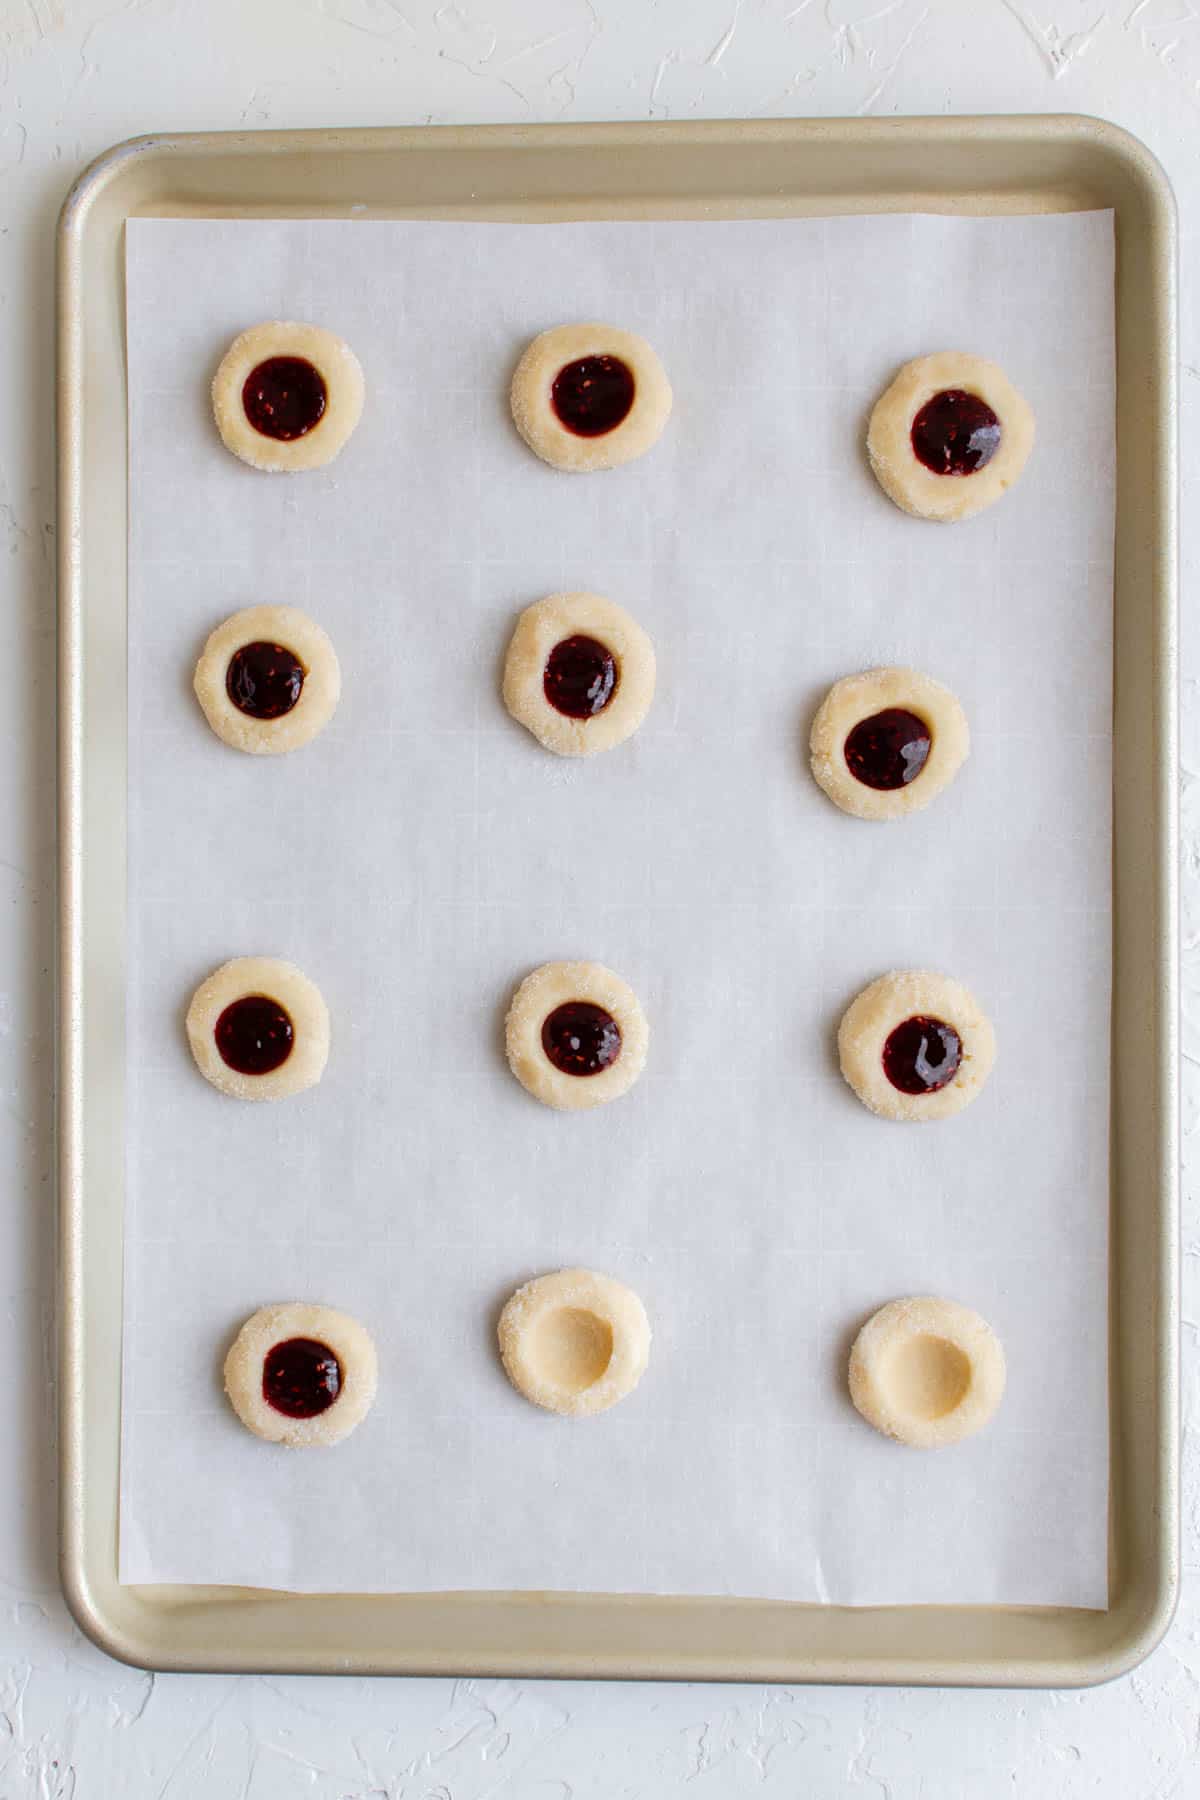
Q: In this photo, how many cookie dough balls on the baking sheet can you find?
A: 12